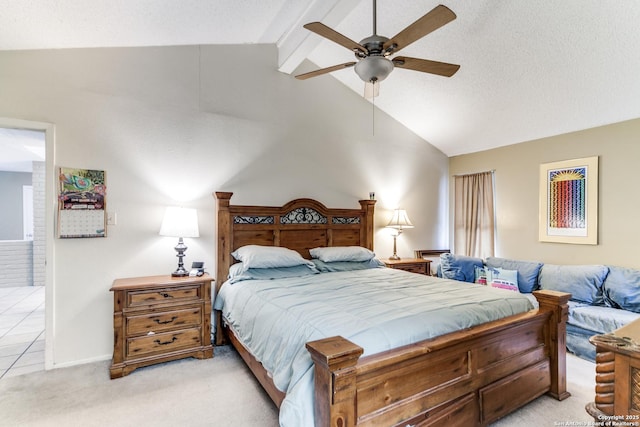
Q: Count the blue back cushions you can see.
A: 4